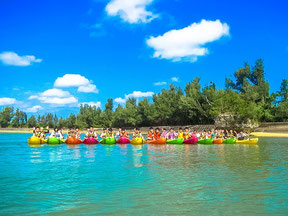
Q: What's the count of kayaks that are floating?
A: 14